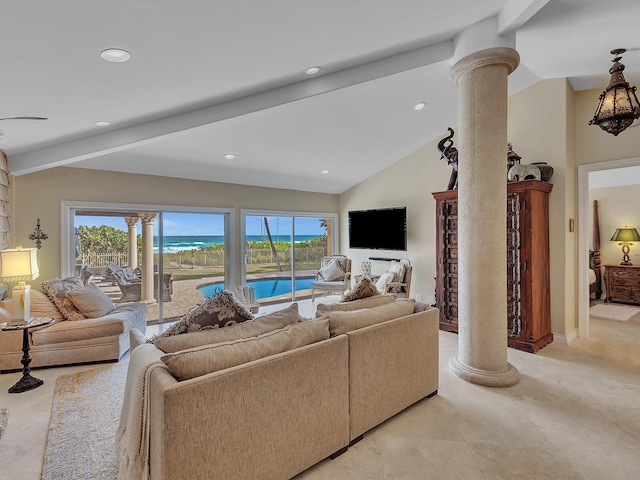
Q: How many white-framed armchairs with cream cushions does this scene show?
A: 2